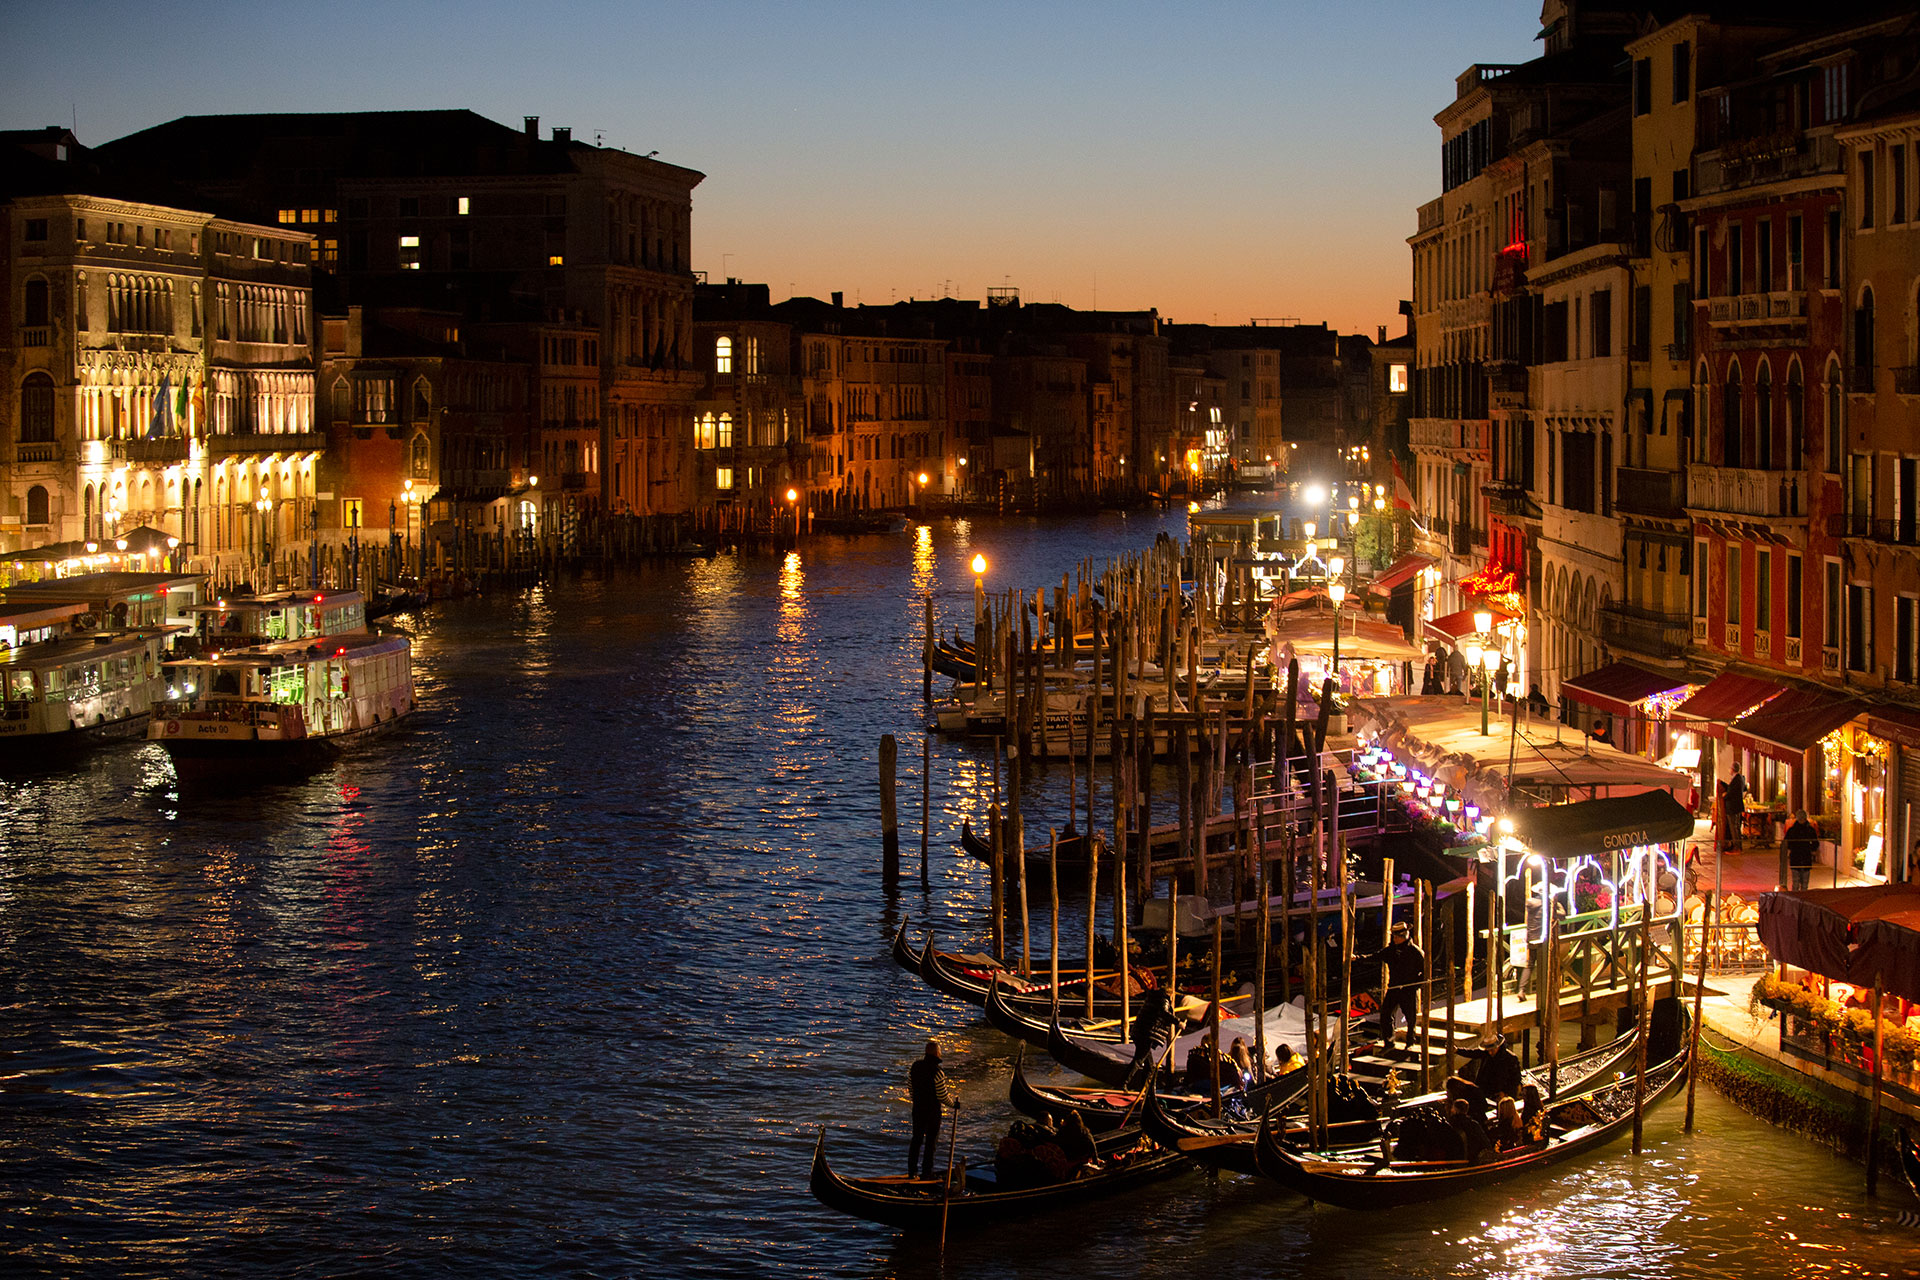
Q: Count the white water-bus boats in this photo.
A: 3